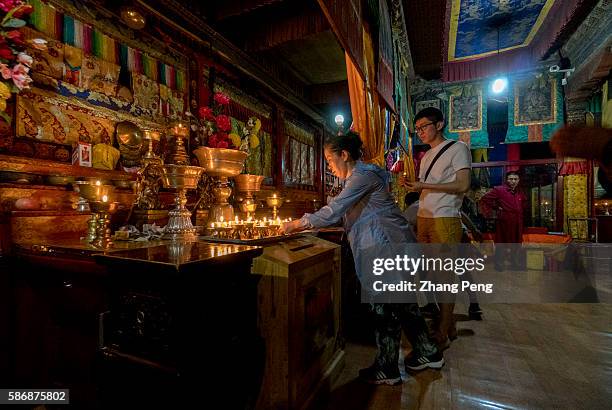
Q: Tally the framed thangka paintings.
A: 2